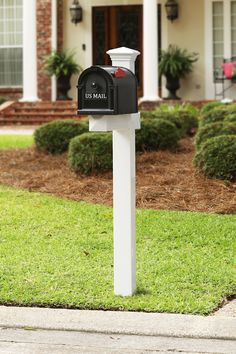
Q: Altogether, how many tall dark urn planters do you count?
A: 2